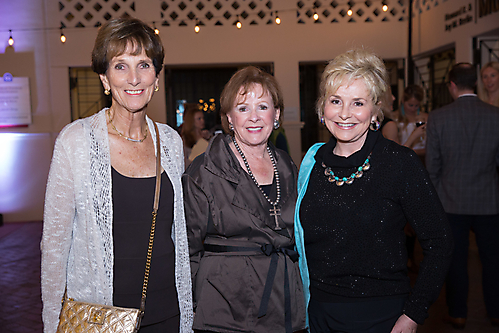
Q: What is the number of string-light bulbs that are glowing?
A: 9